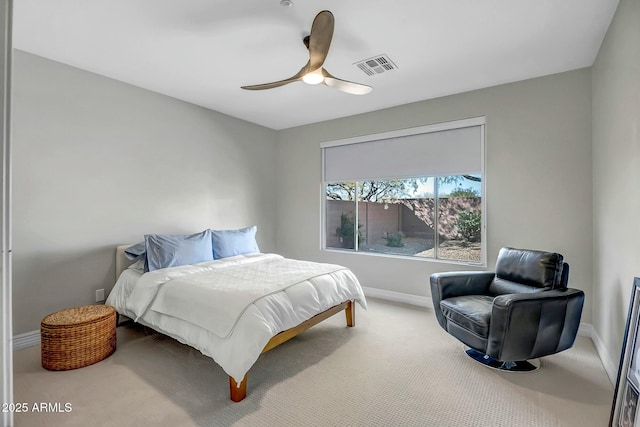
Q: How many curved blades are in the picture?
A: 3